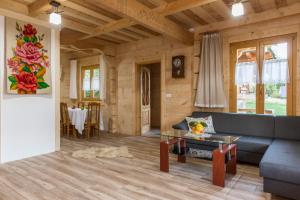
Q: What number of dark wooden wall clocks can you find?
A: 1